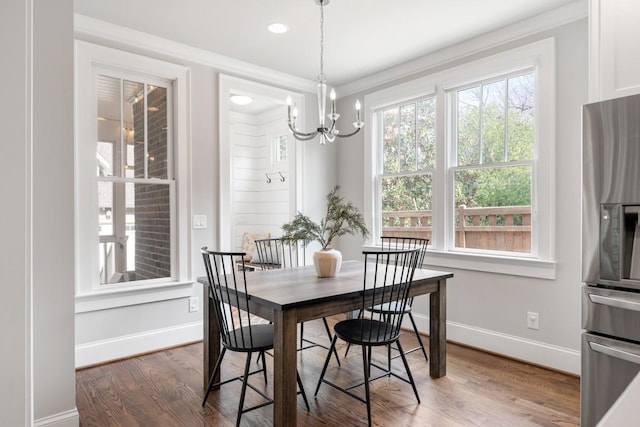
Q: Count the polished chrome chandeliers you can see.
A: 1